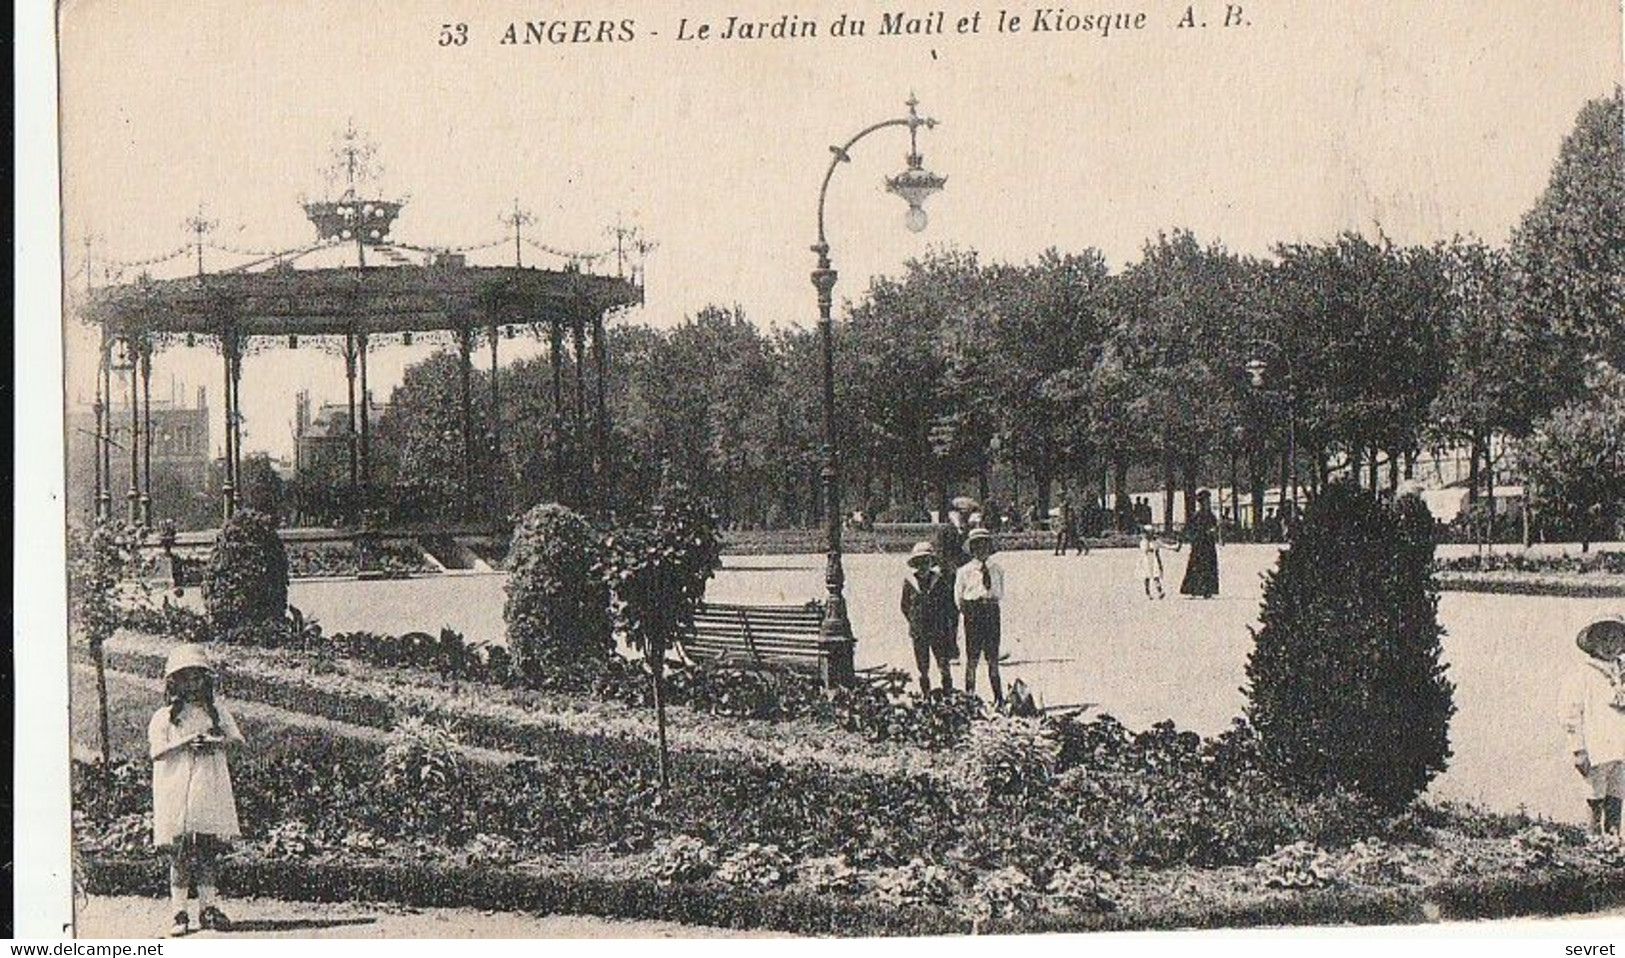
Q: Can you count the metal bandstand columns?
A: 12